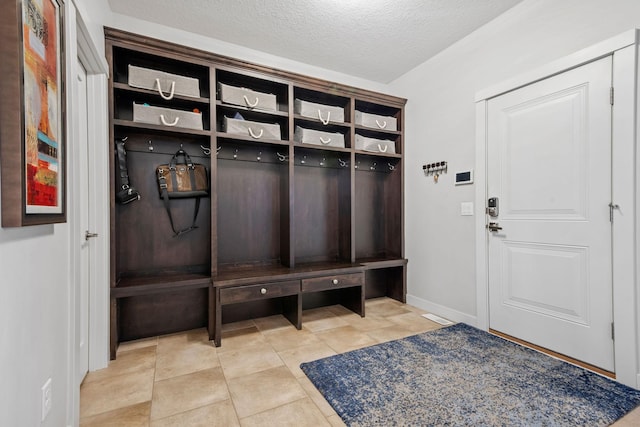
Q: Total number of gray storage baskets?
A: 8